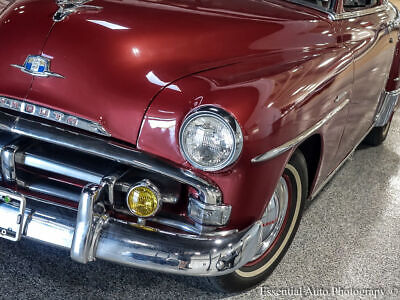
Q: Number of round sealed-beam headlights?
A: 1